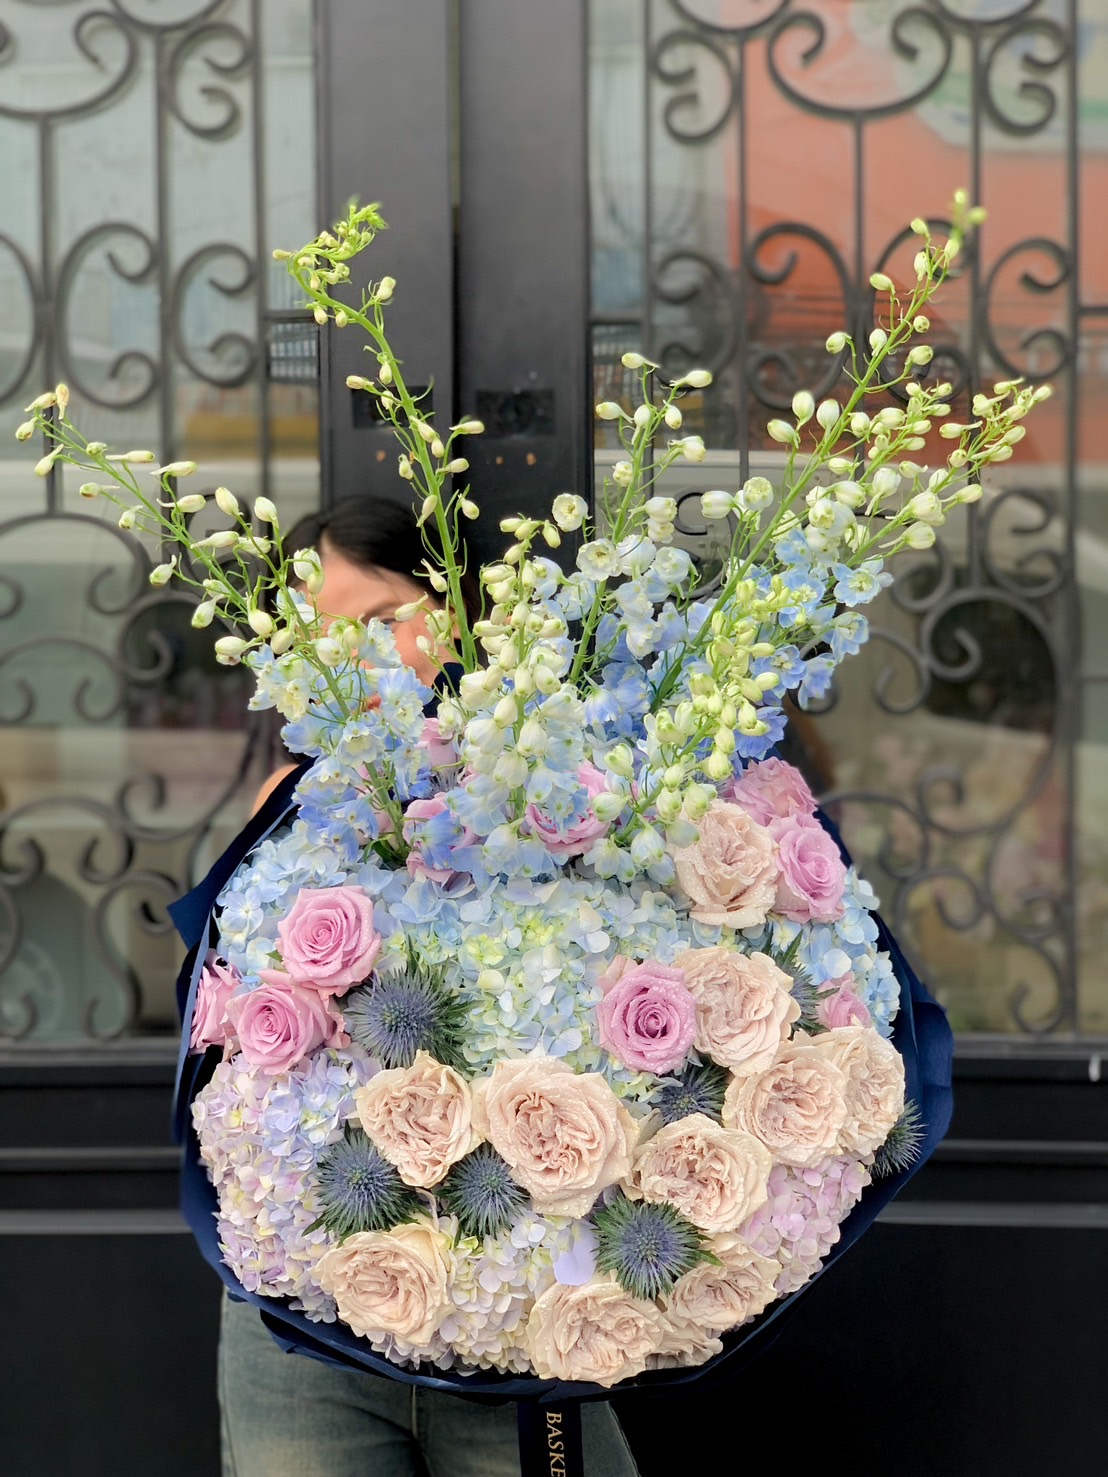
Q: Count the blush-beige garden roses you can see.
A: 10